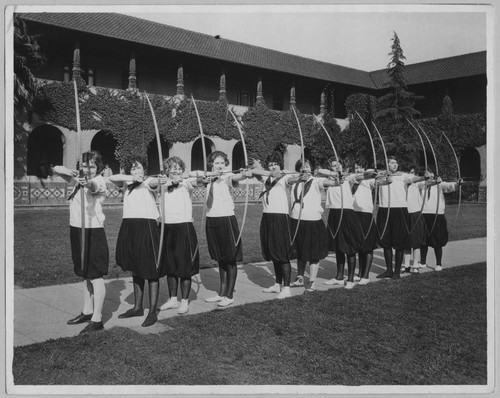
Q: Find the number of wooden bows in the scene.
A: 11